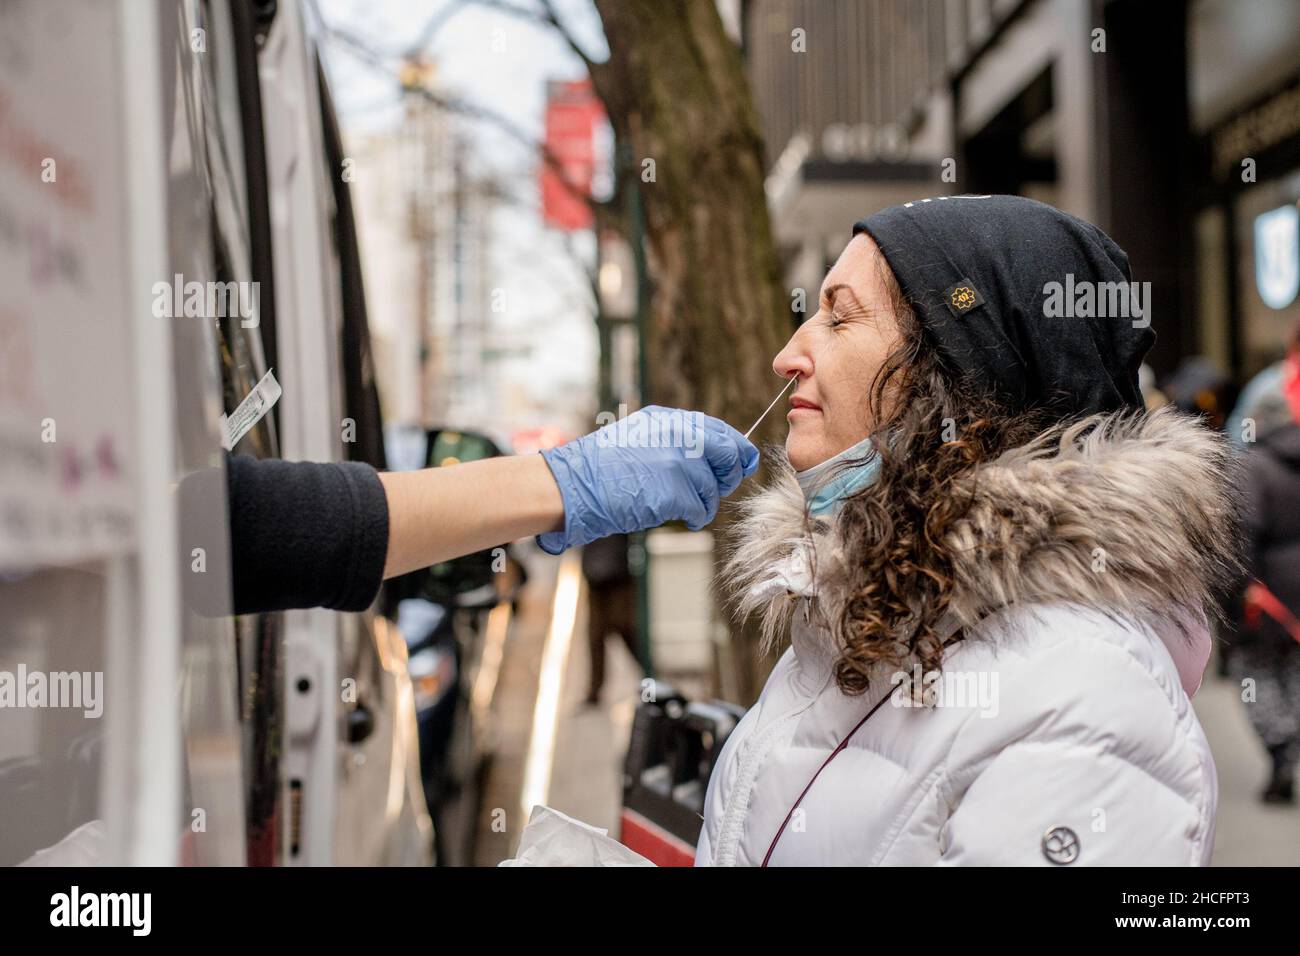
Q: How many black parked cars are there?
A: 1